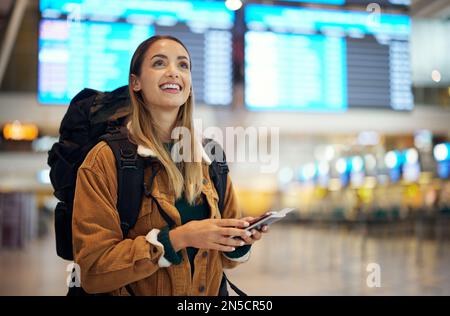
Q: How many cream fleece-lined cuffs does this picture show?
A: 2